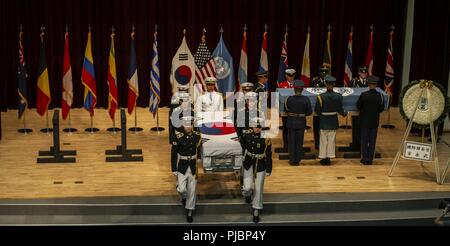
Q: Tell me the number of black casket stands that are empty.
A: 2